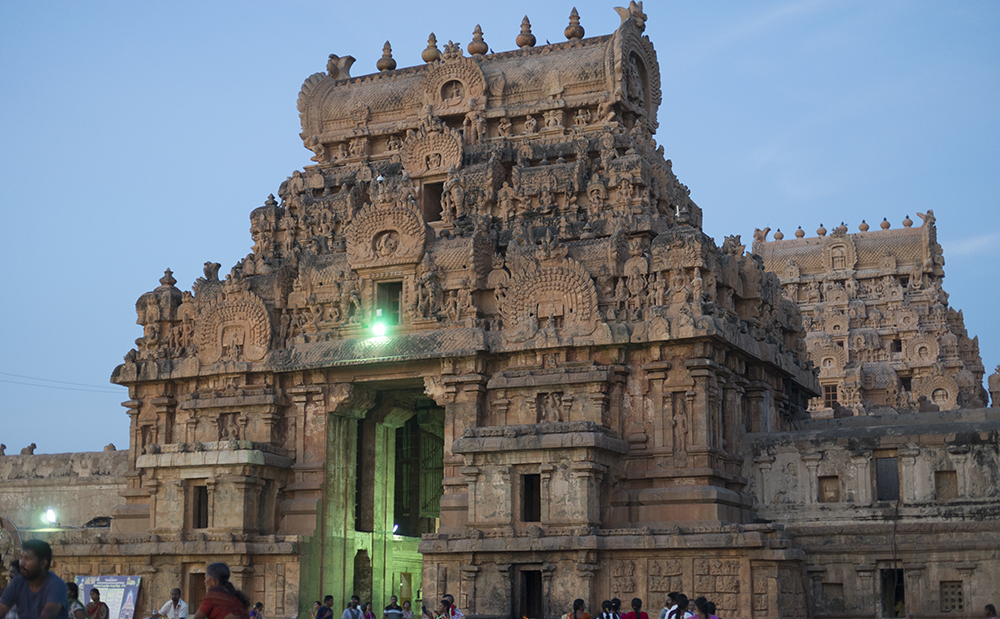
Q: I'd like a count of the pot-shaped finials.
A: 12